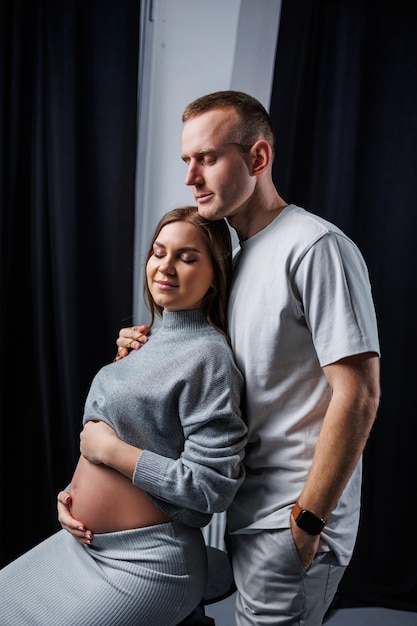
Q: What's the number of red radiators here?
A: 0